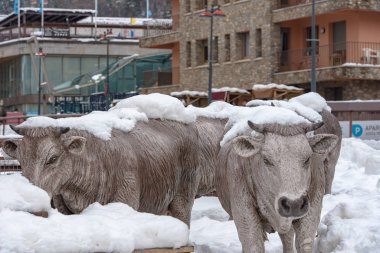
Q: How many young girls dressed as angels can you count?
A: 0